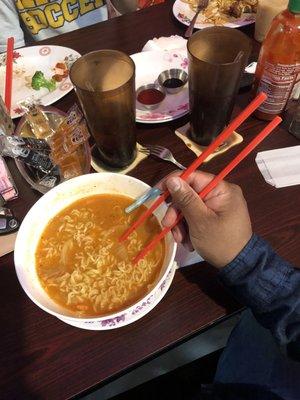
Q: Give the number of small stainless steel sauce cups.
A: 2